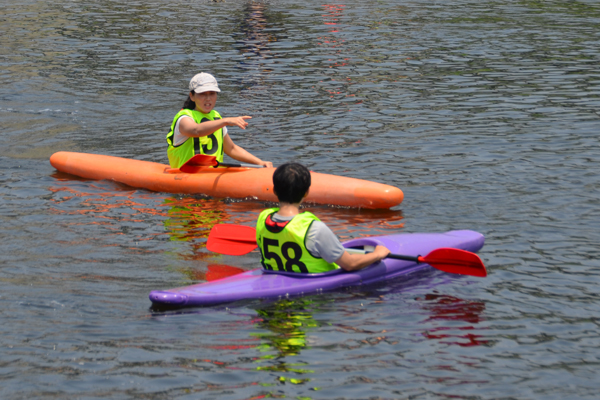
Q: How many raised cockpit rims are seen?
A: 2